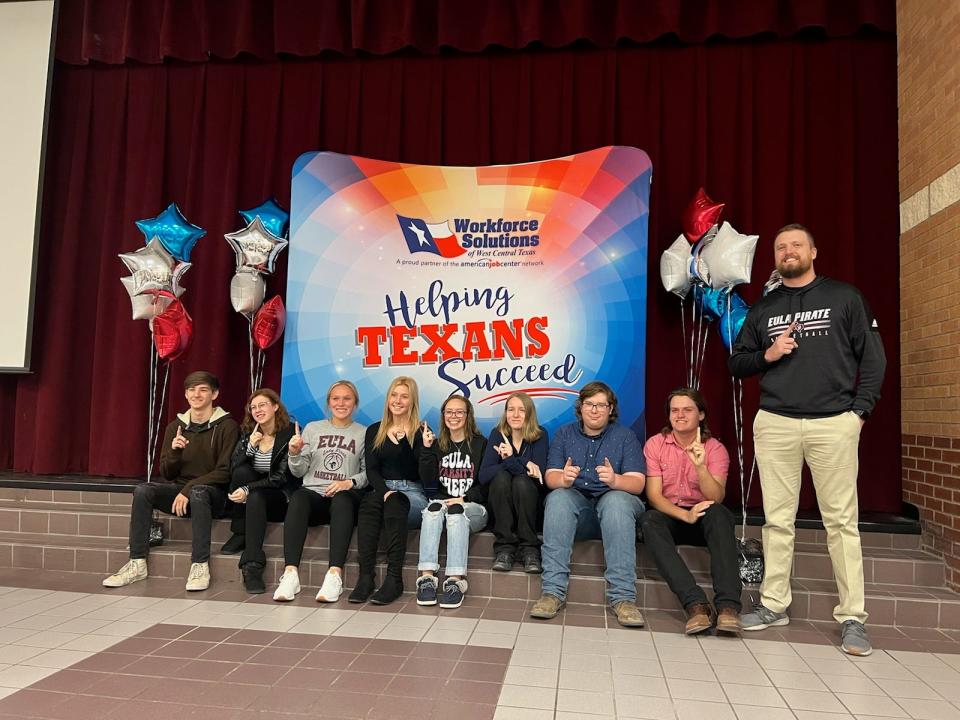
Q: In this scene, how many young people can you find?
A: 8